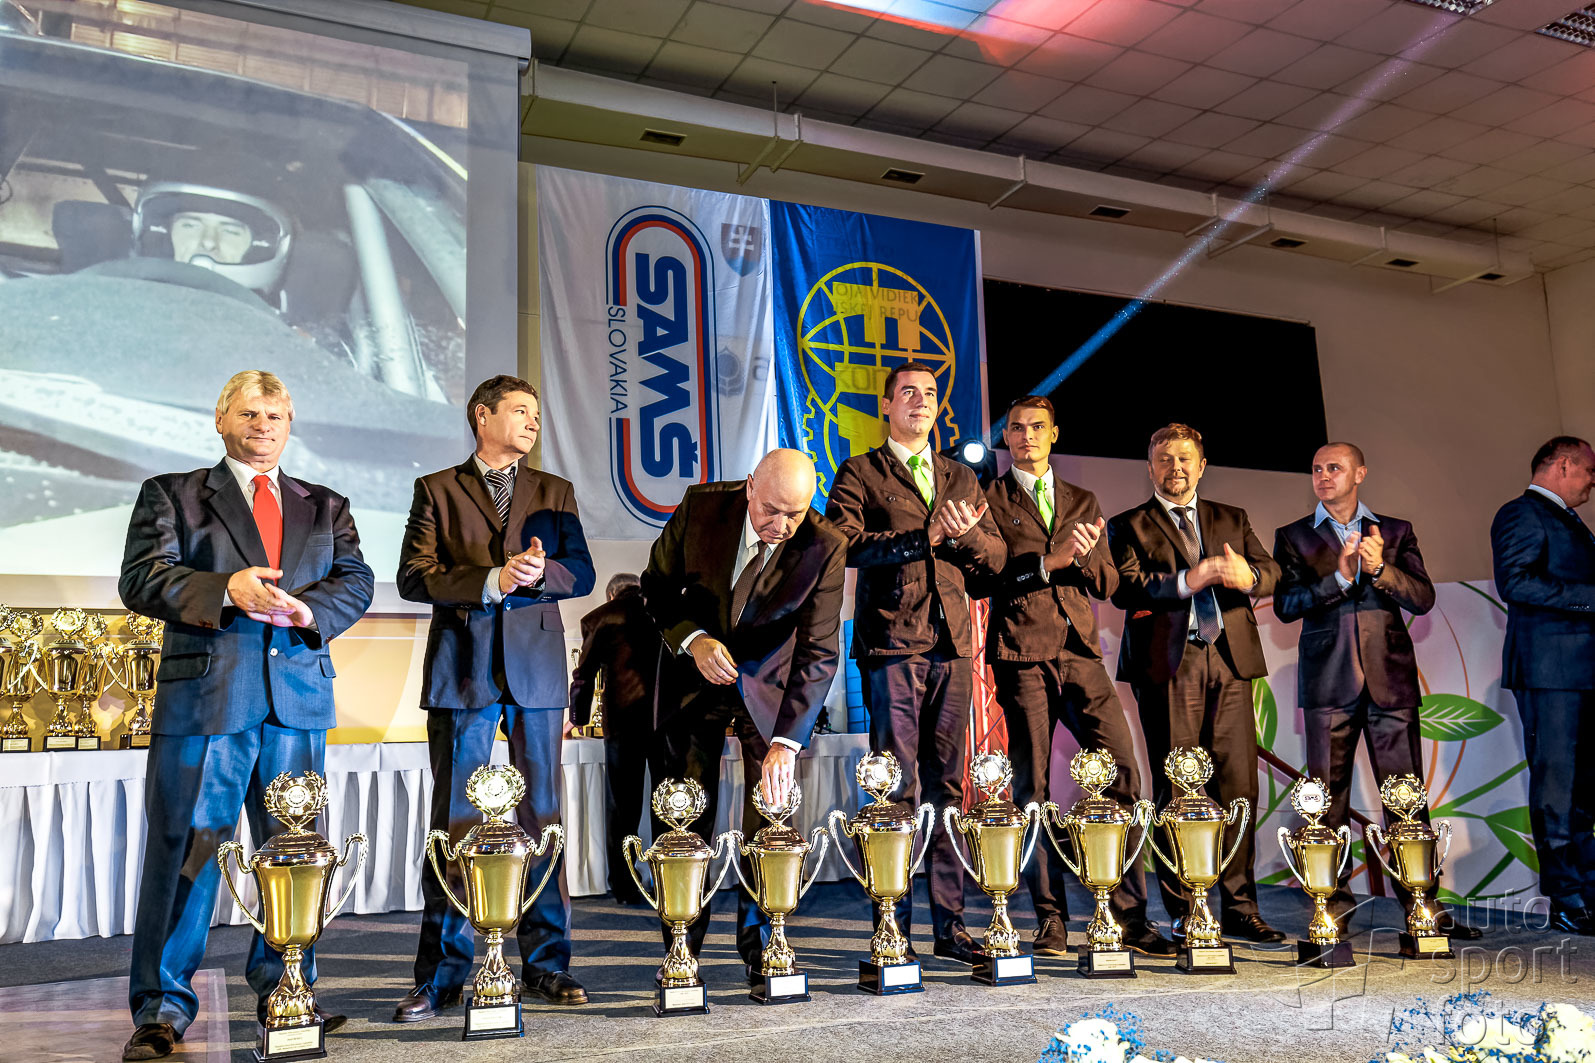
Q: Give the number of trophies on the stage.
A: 10